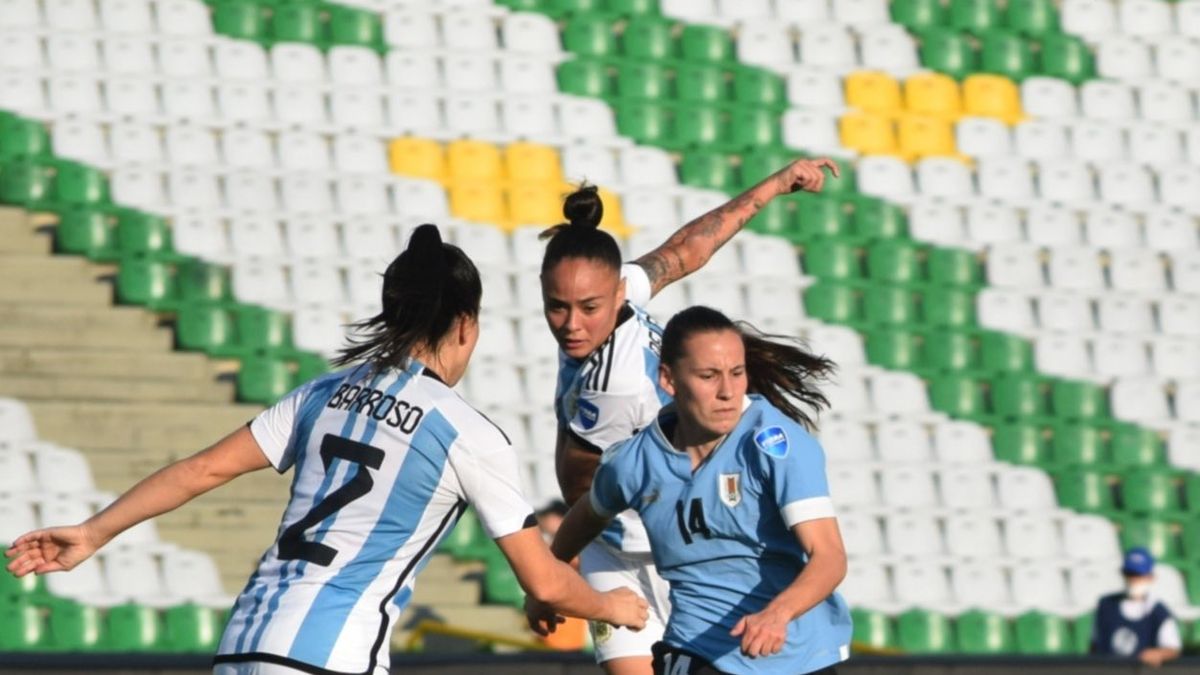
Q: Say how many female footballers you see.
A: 3